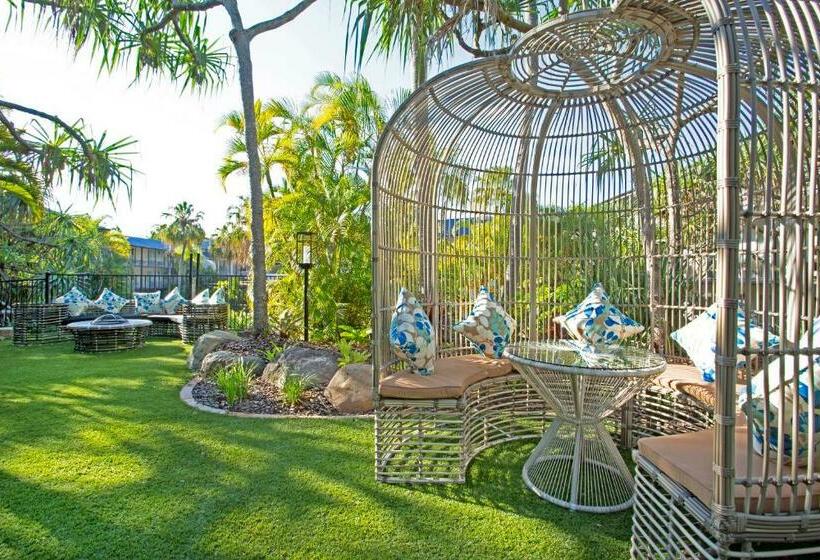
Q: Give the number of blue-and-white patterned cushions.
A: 11